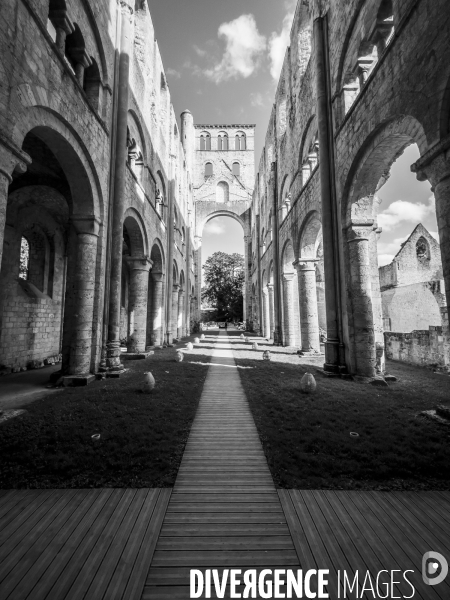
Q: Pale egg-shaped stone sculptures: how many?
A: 10